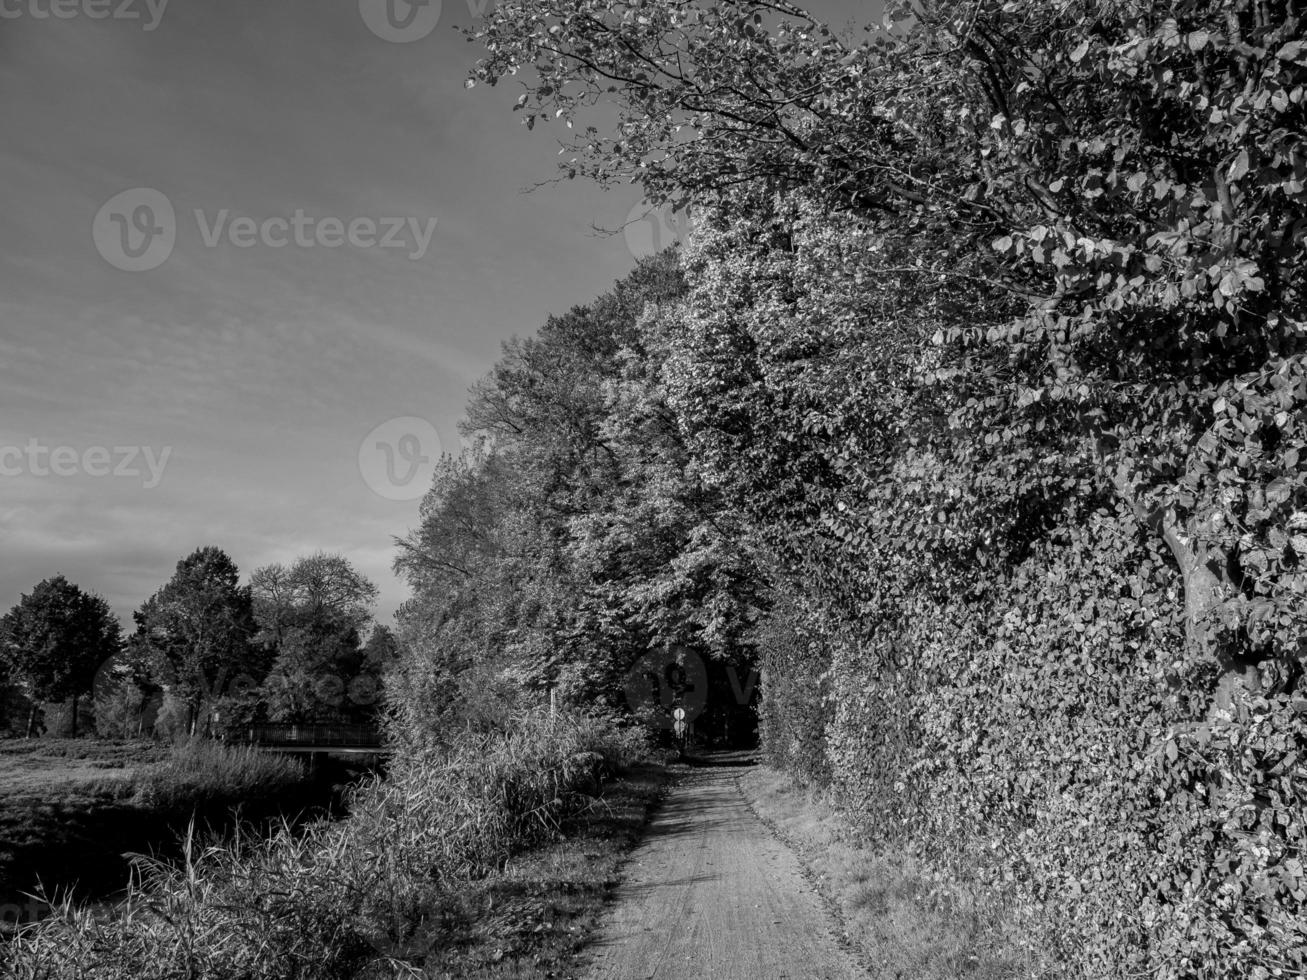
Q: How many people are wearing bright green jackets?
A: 0